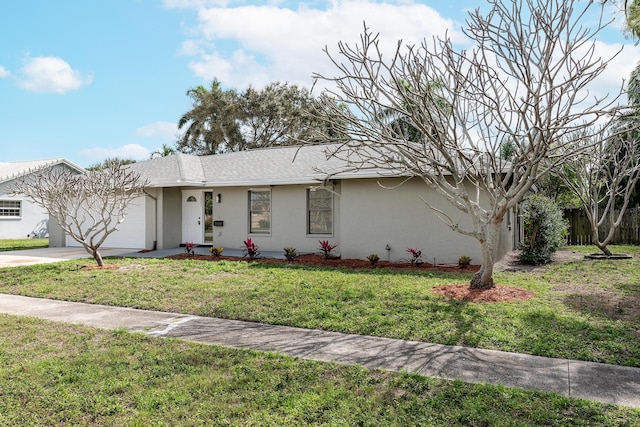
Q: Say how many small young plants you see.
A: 8